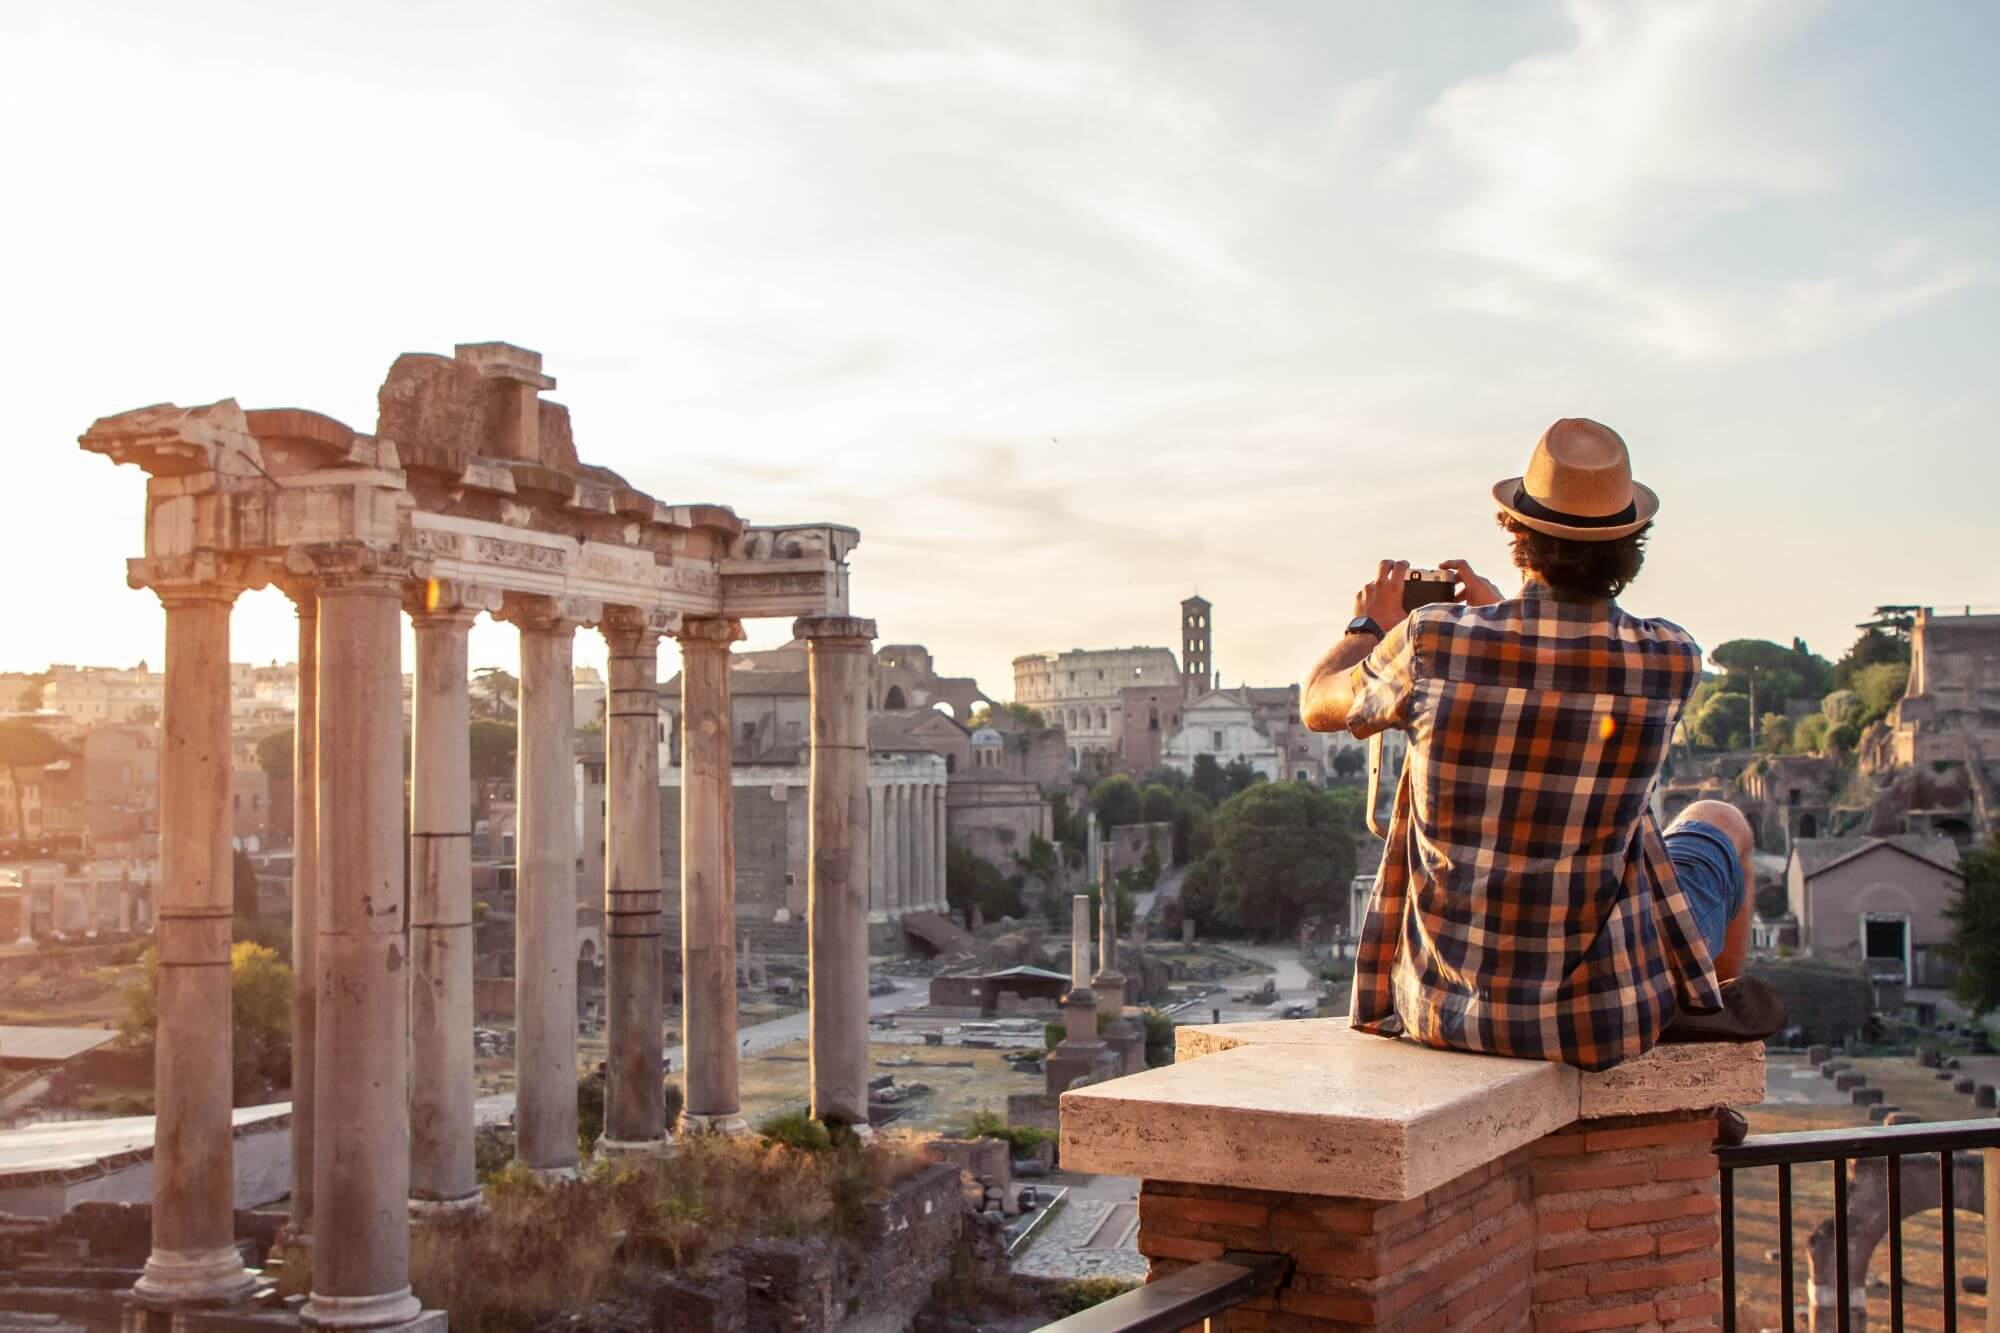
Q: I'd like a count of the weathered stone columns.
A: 8